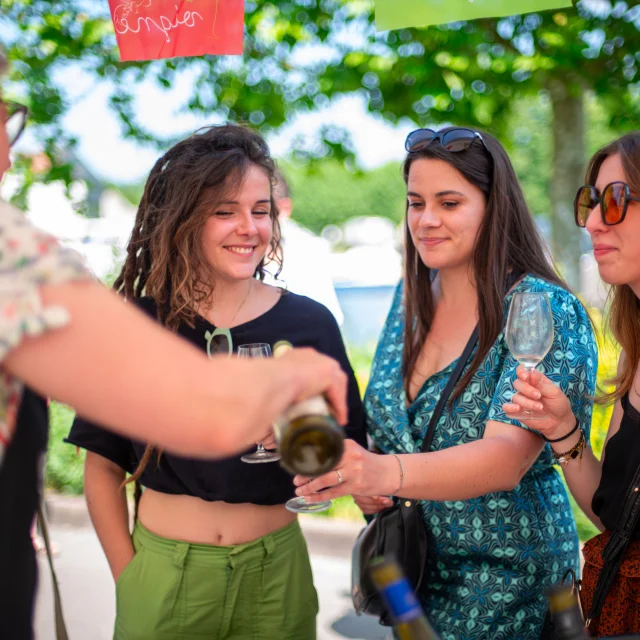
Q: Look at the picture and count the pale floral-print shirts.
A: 1